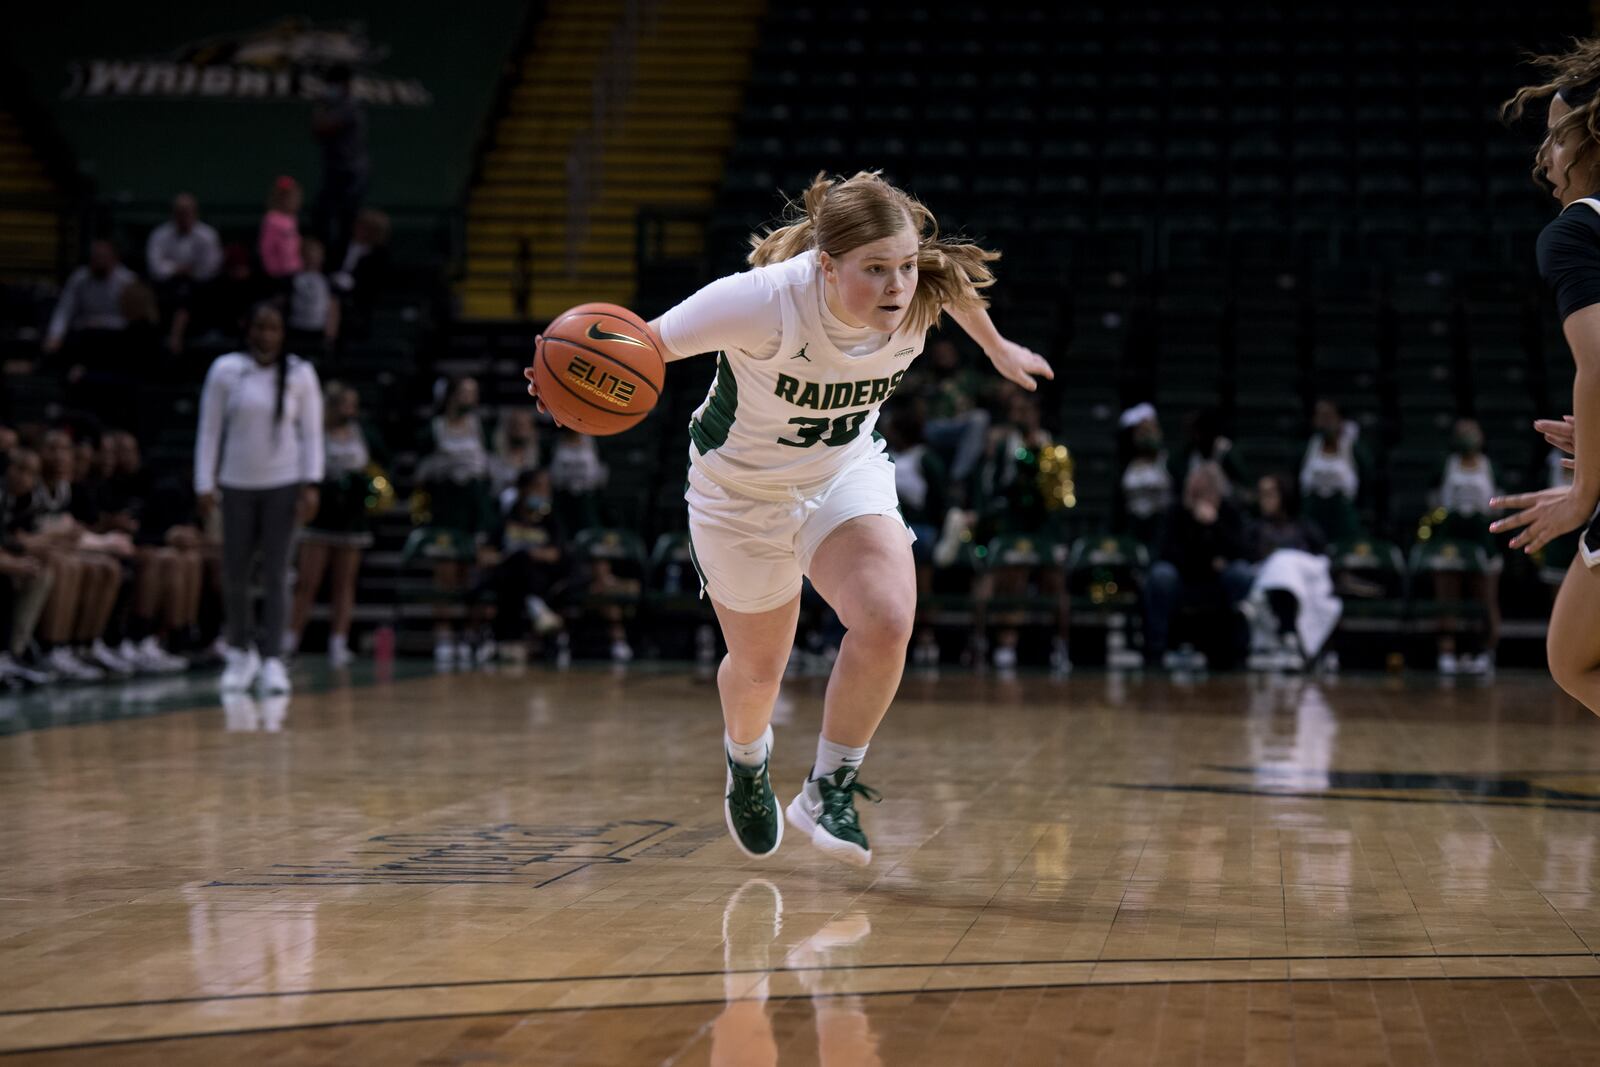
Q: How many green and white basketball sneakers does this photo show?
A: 2